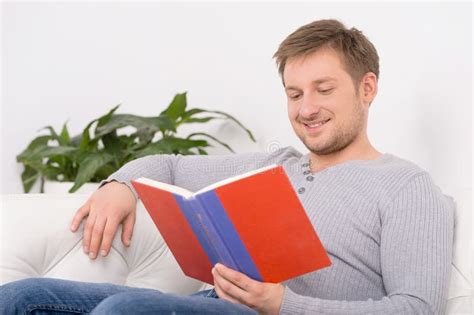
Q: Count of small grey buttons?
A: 4